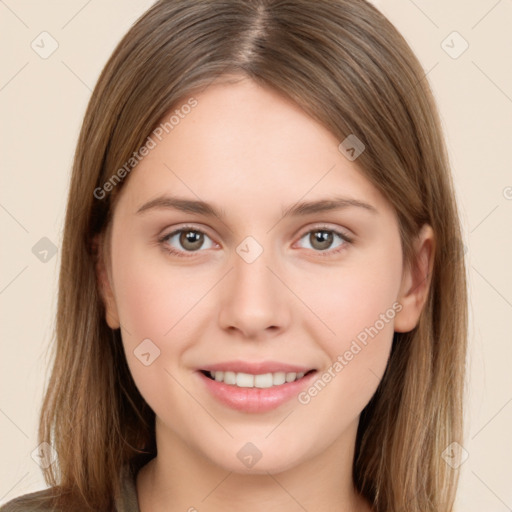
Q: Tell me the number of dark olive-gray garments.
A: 1